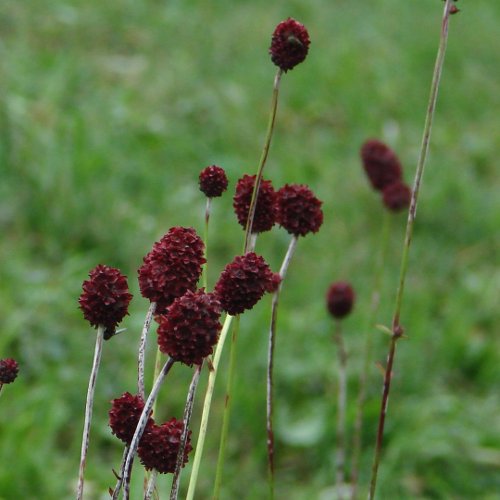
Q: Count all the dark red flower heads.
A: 14